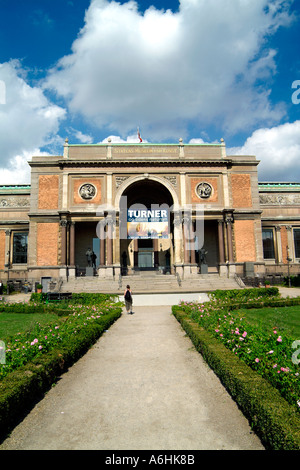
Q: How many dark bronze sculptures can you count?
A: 2